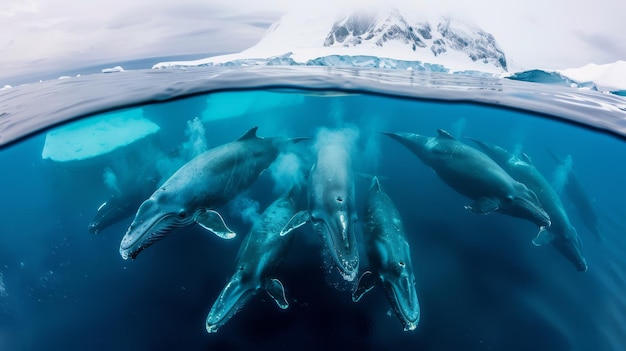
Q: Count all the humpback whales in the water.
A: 8